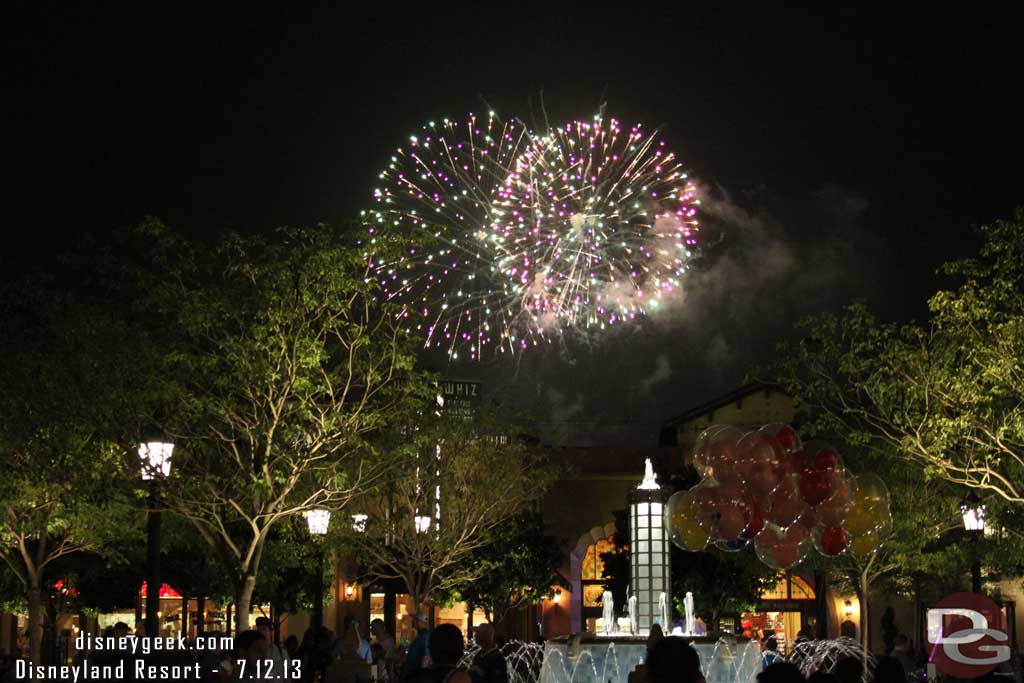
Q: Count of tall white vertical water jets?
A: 4